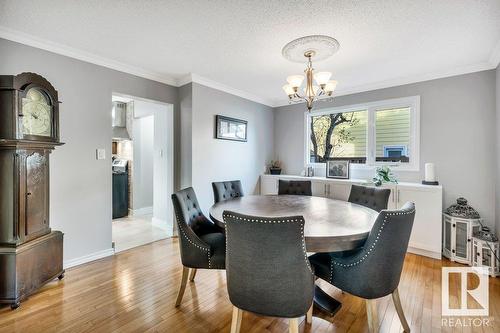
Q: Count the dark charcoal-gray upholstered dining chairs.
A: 6